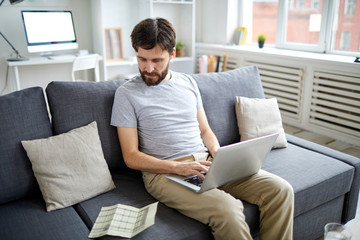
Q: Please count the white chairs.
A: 1